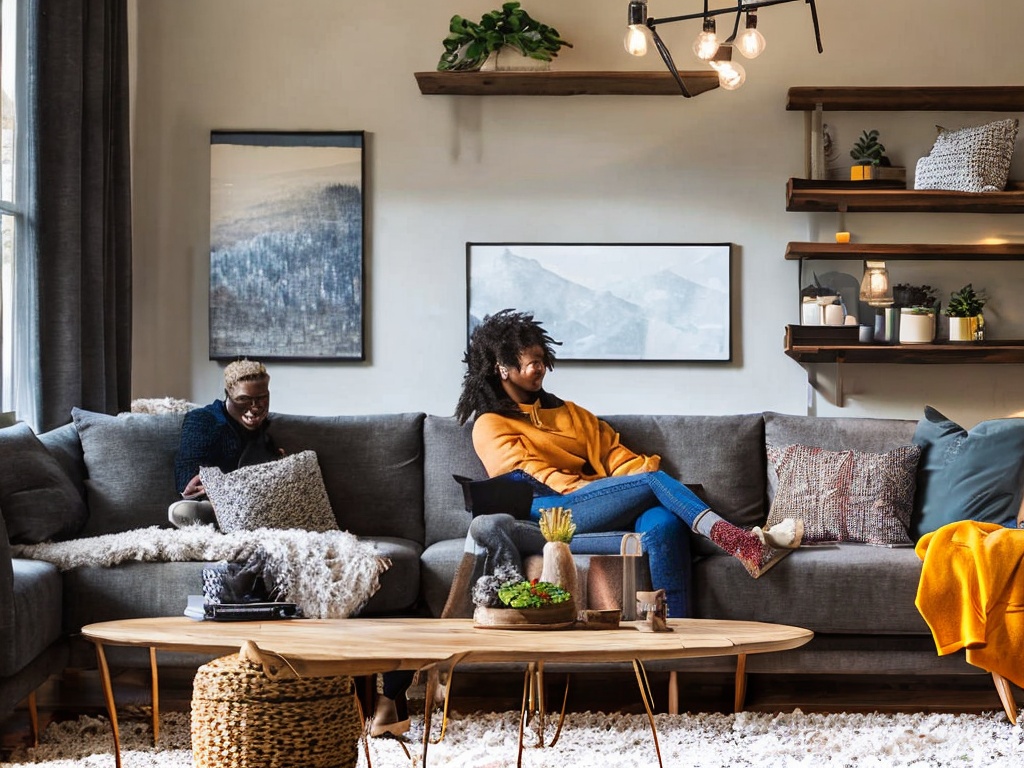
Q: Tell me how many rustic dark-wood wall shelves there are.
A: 5